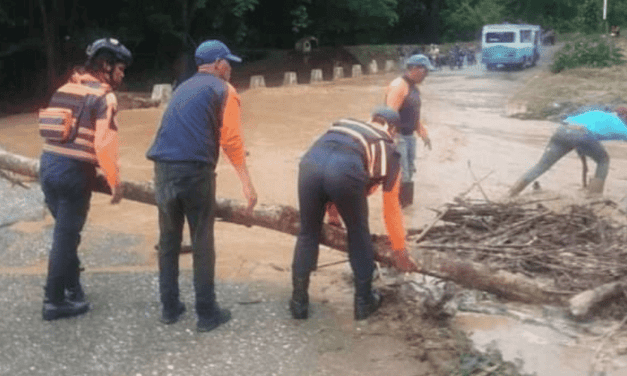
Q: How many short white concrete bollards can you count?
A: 8